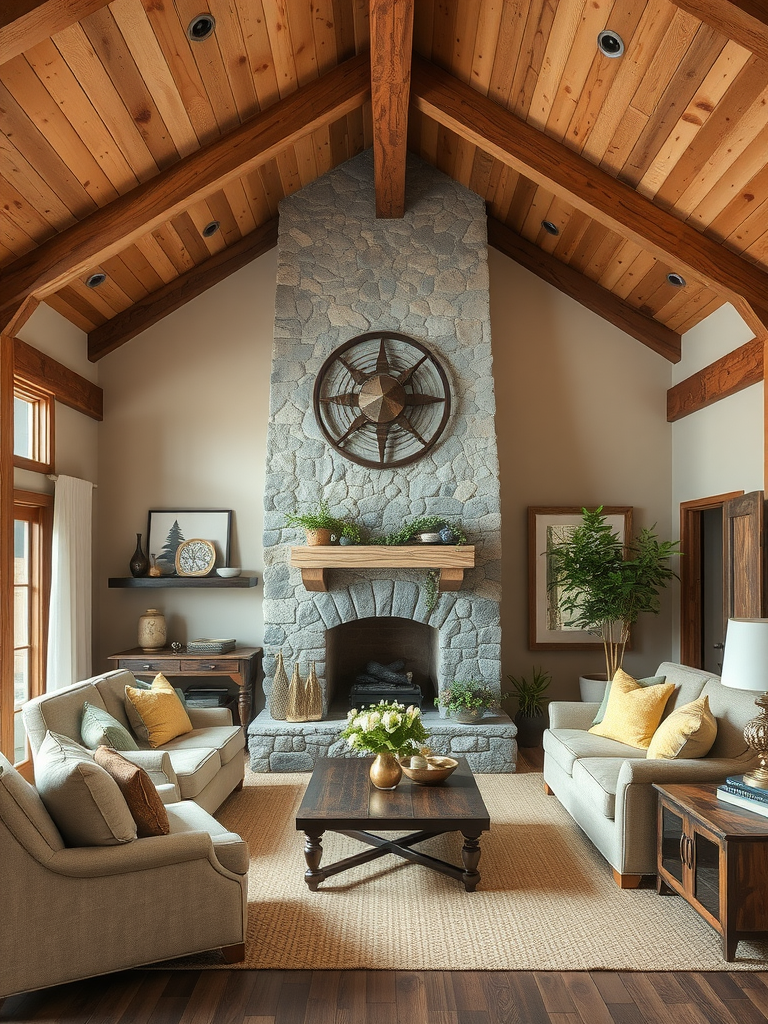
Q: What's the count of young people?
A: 0